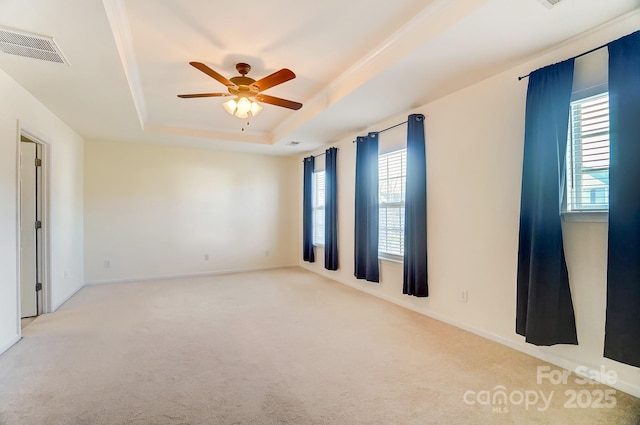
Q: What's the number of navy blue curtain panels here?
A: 6